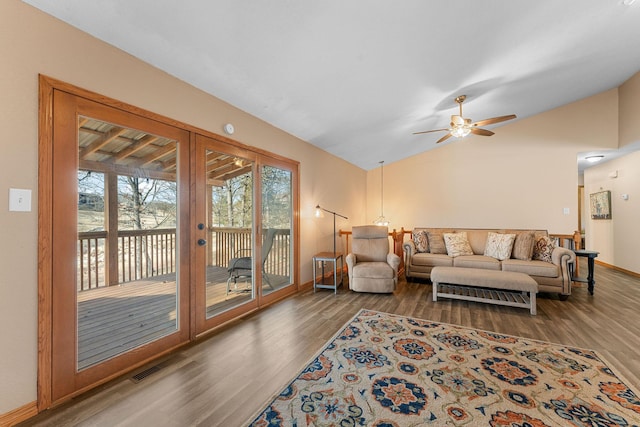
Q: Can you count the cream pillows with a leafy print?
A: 2